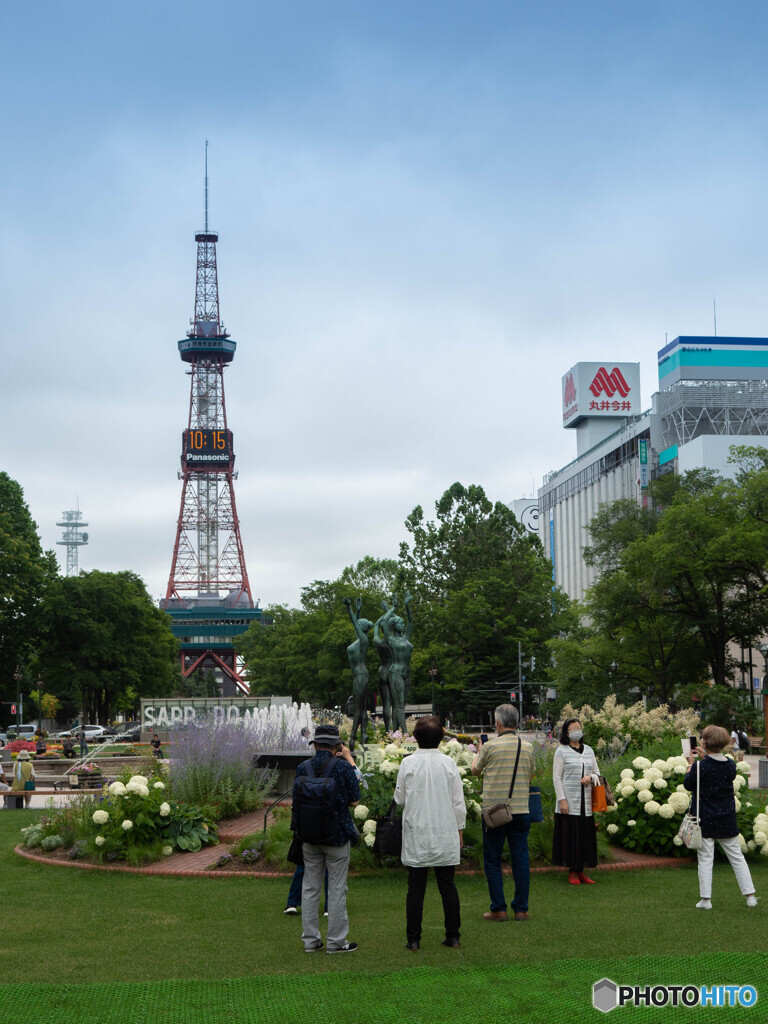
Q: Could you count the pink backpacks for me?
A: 0